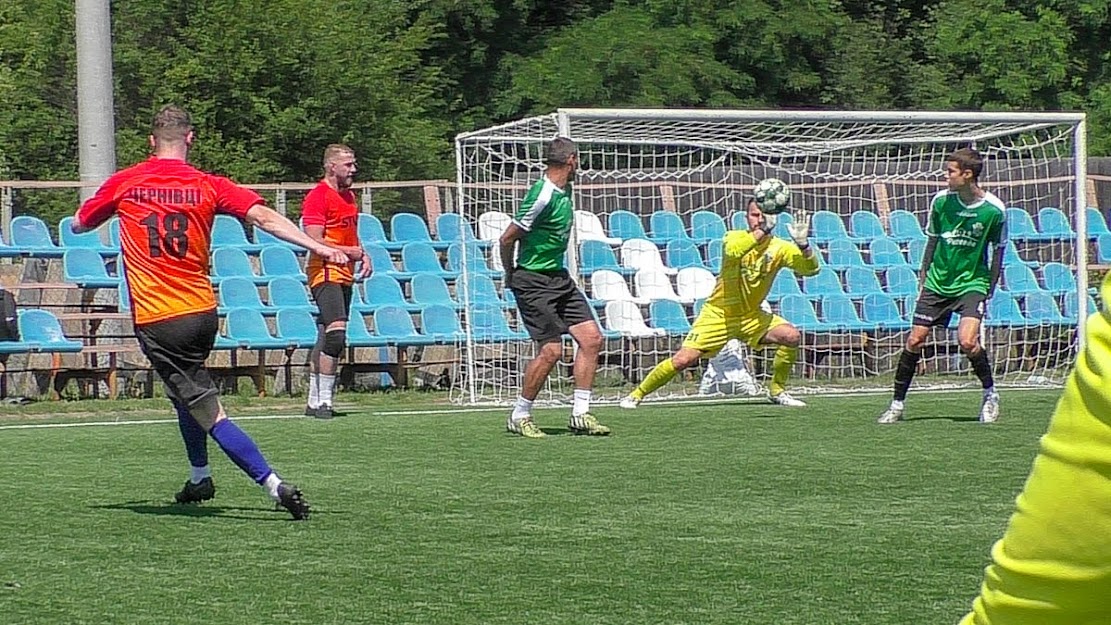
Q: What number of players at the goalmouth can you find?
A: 3